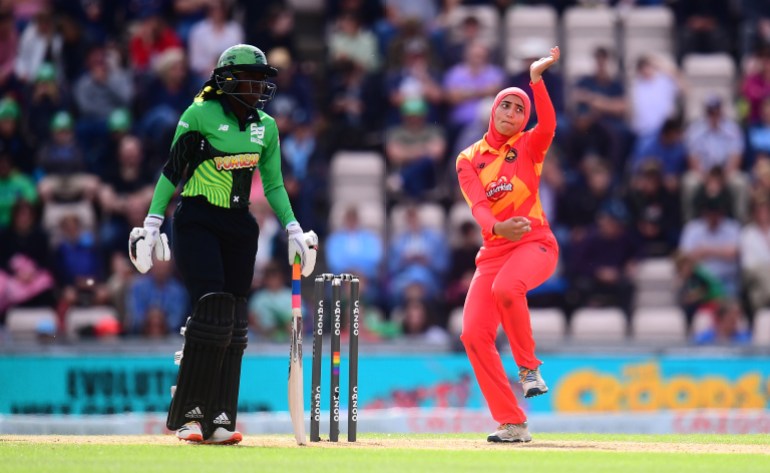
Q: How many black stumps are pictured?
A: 3